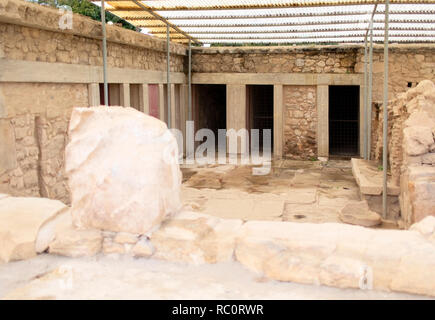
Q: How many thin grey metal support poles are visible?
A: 6